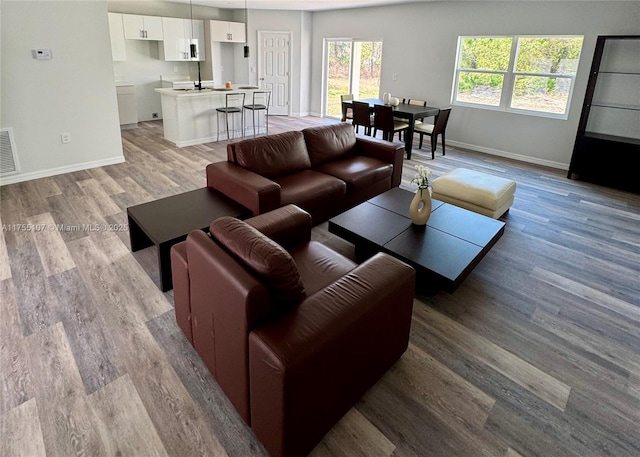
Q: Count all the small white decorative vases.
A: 2